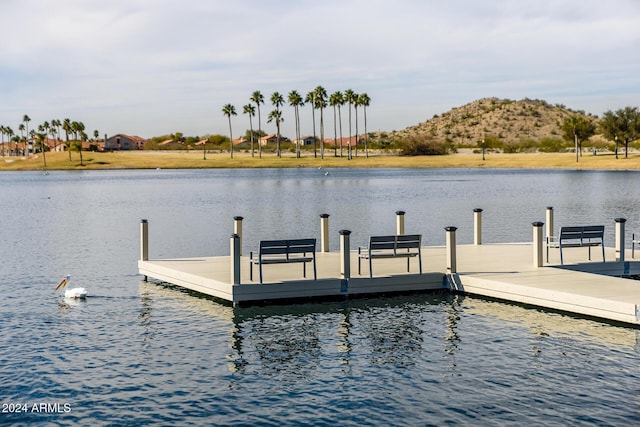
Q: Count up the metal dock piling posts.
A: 11